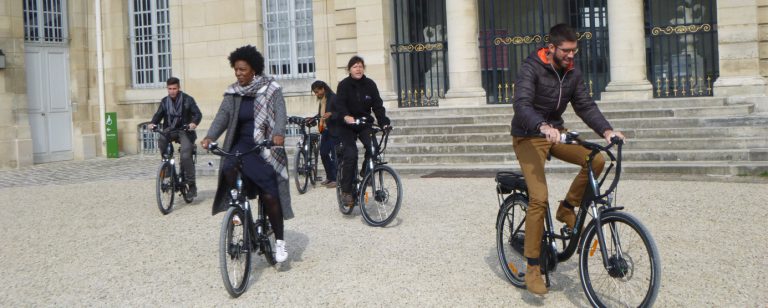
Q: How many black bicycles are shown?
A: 5